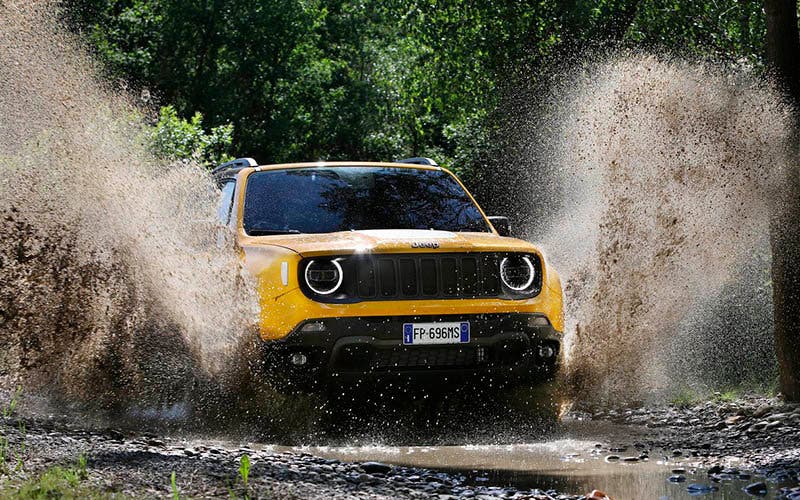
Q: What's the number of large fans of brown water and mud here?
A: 2